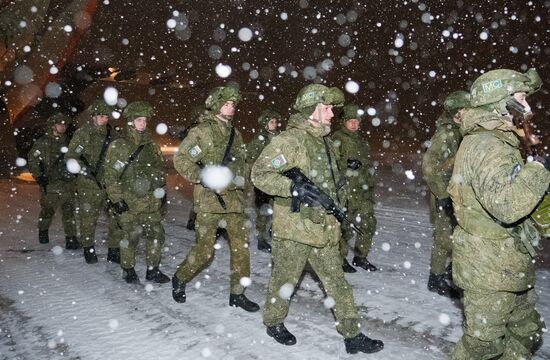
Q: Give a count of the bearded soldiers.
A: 0